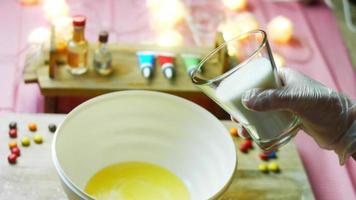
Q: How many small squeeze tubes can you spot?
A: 3